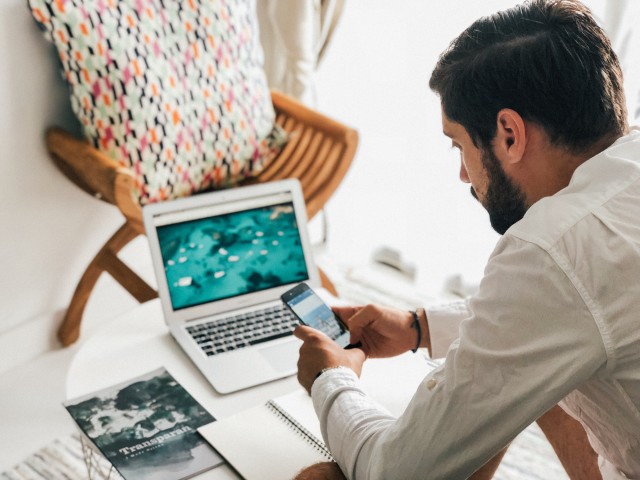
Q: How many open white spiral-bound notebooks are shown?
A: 1